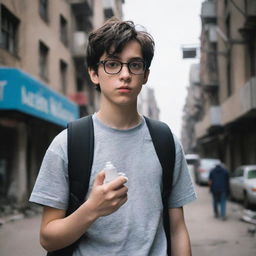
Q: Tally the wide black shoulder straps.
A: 2